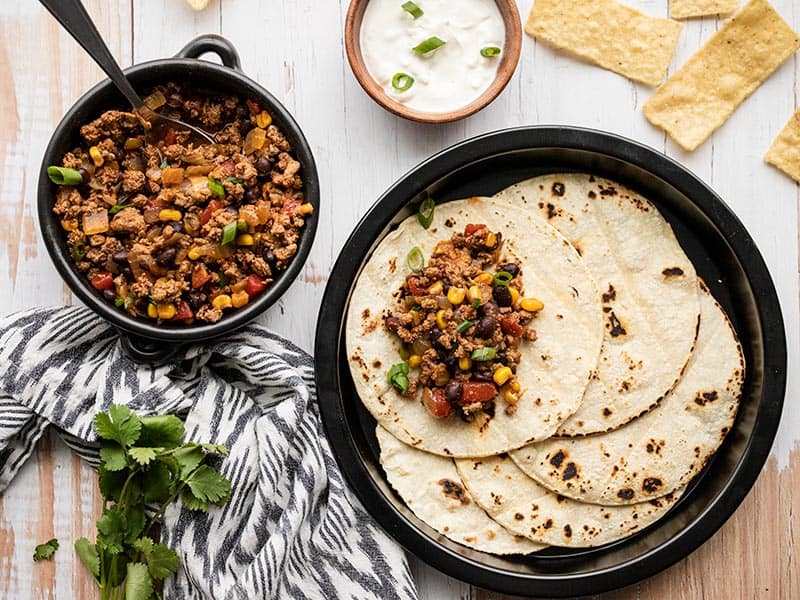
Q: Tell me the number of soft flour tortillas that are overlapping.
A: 5